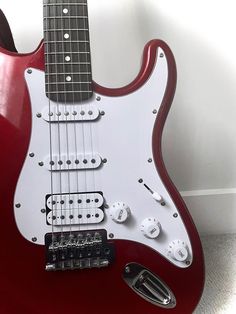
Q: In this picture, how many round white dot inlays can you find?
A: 4